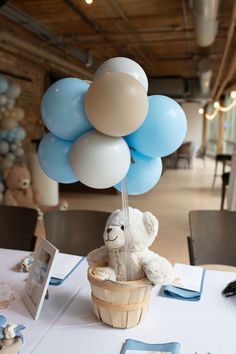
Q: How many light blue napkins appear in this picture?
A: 3